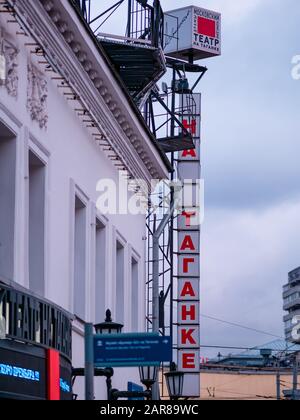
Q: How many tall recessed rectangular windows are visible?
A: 6